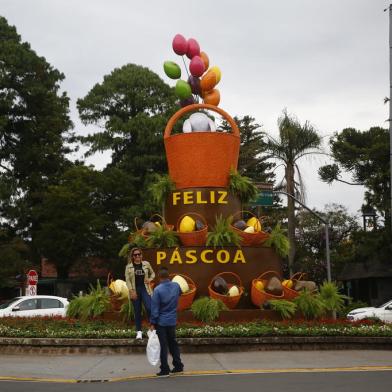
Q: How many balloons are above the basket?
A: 11